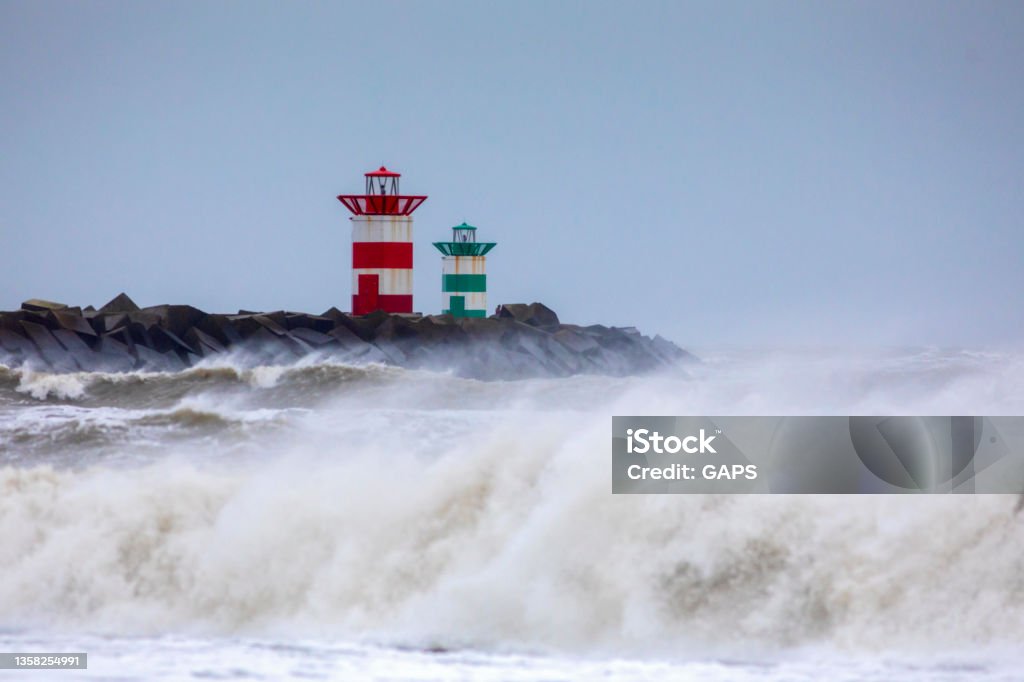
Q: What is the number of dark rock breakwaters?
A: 1